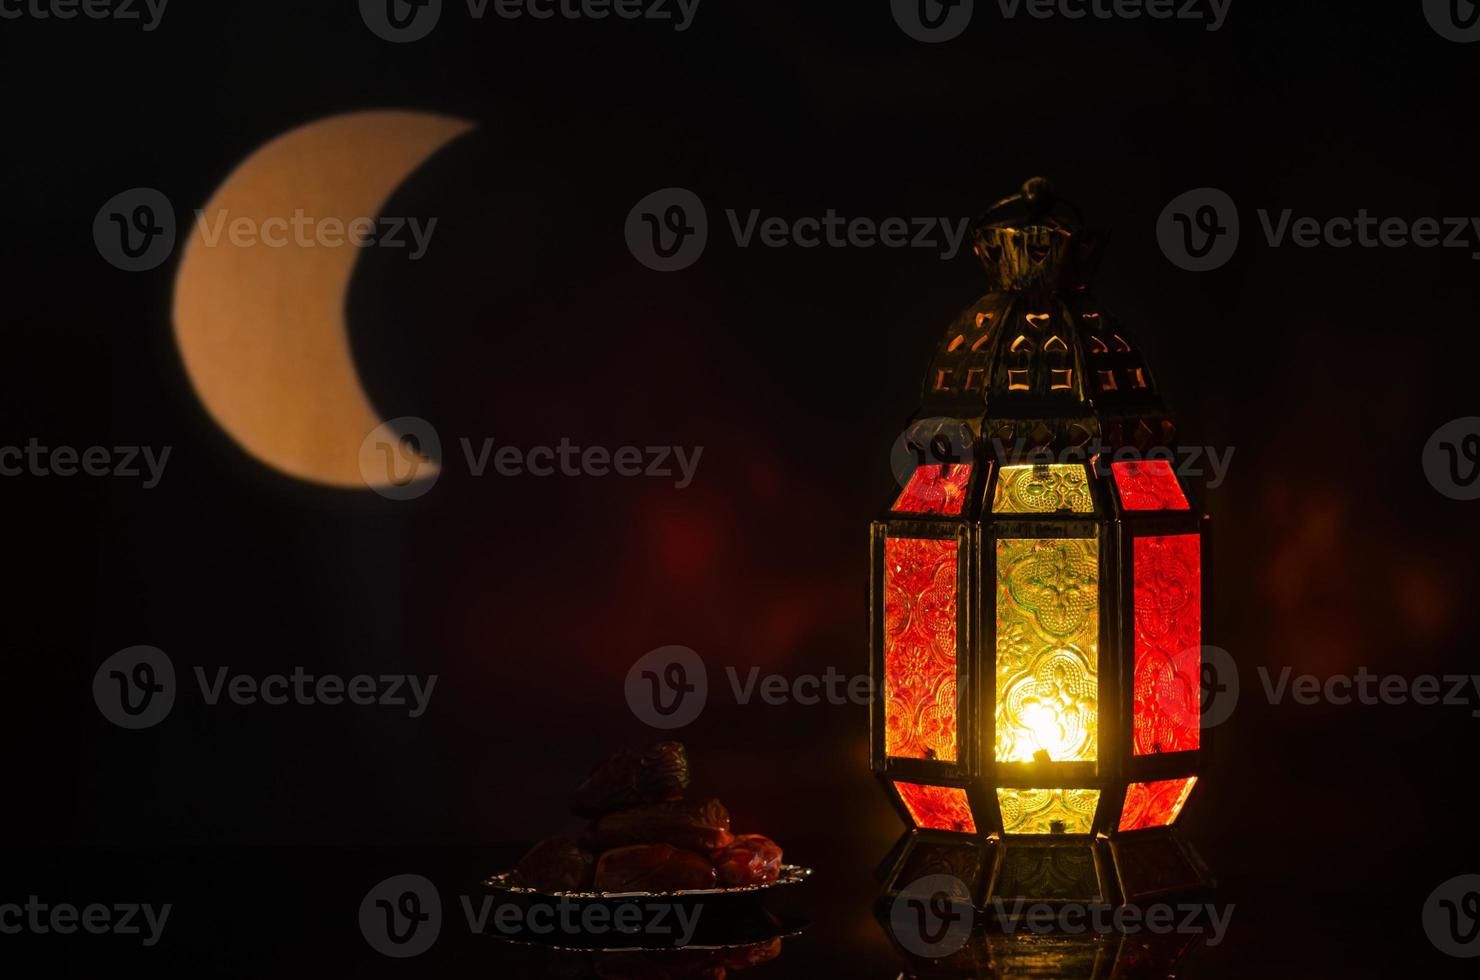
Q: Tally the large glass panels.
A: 3